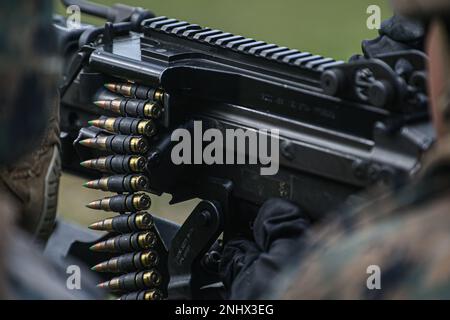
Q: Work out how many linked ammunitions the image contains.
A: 12